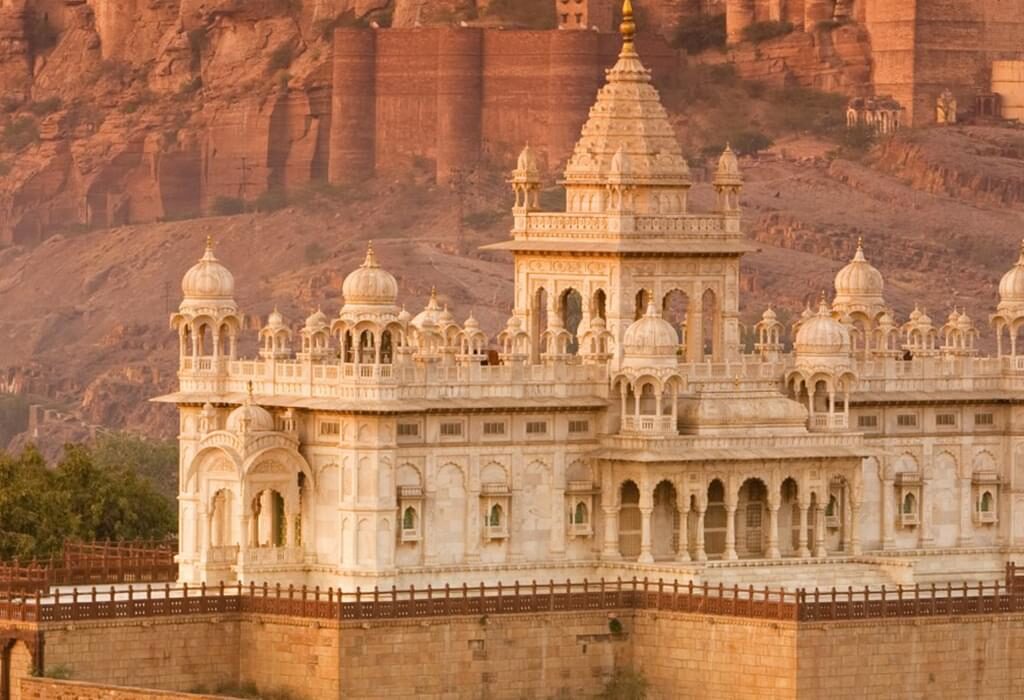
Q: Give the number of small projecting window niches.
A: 6